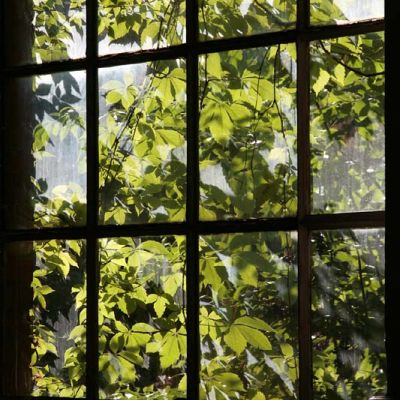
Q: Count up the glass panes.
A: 12